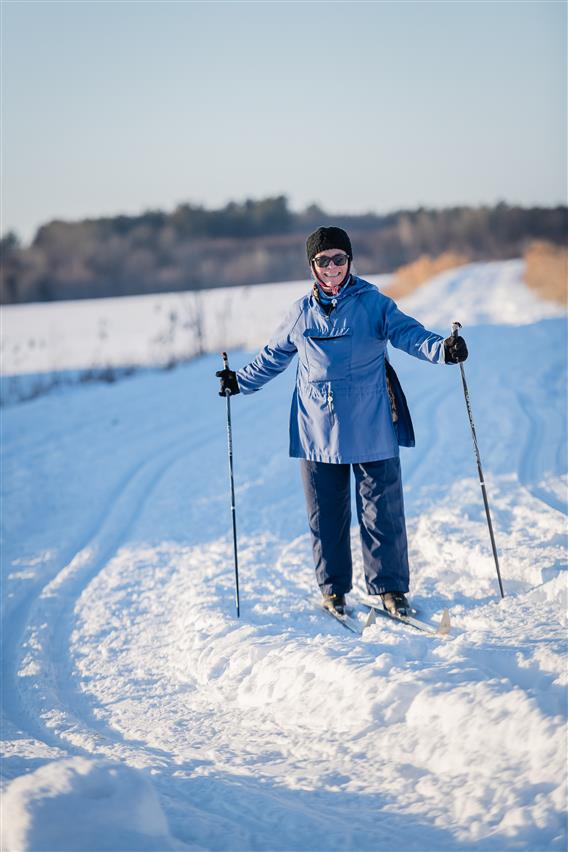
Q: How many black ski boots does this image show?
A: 2